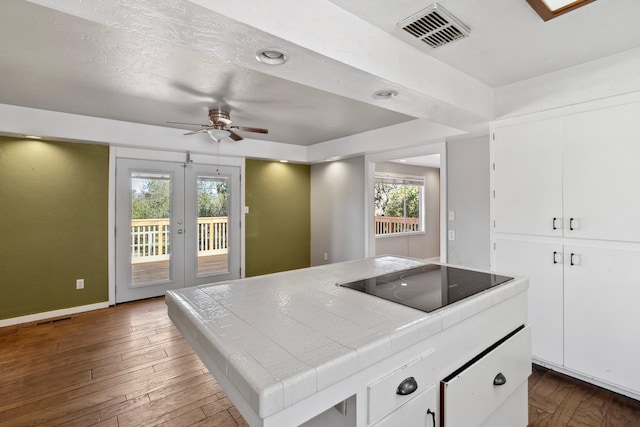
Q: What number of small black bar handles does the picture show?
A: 5